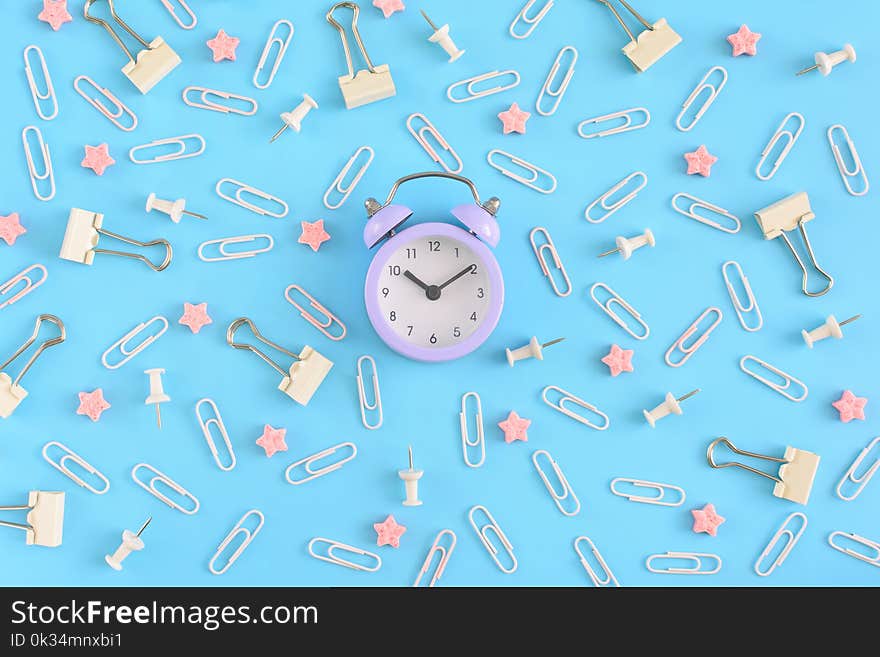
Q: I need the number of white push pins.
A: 11